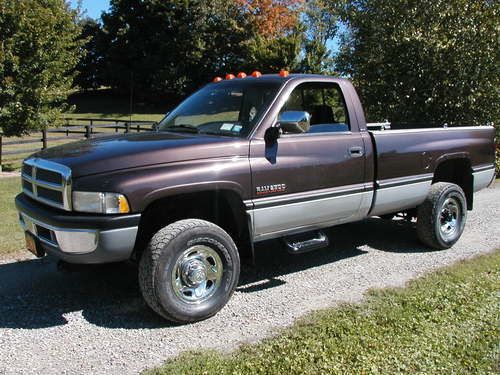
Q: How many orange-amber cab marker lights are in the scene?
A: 5